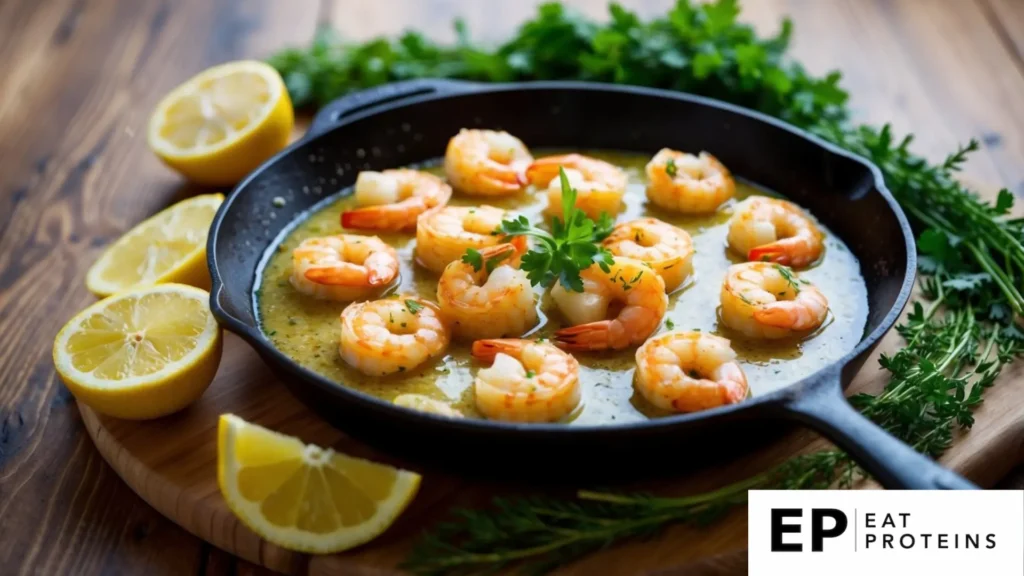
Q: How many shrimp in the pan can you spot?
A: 14